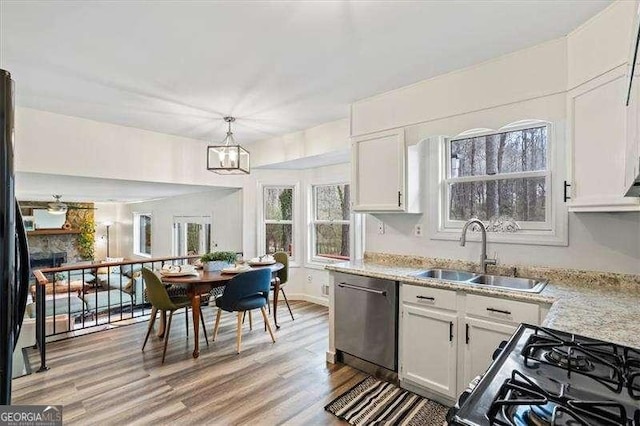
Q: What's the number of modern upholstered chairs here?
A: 3